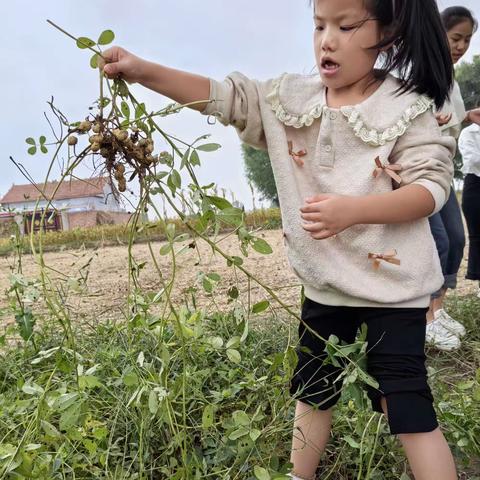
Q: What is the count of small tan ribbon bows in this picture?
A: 3